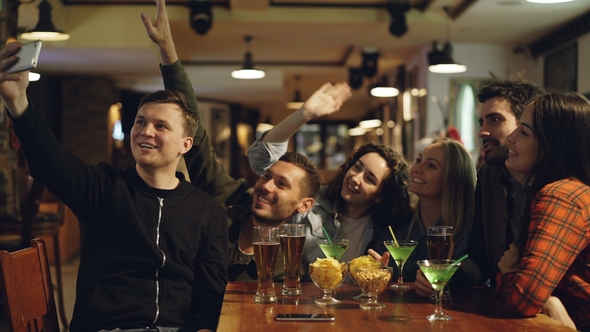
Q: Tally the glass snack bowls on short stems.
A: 3